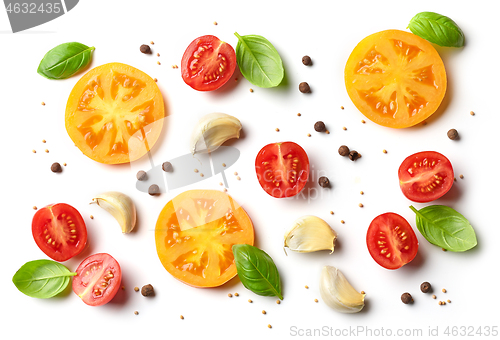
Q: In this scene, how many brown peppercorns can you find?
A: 15